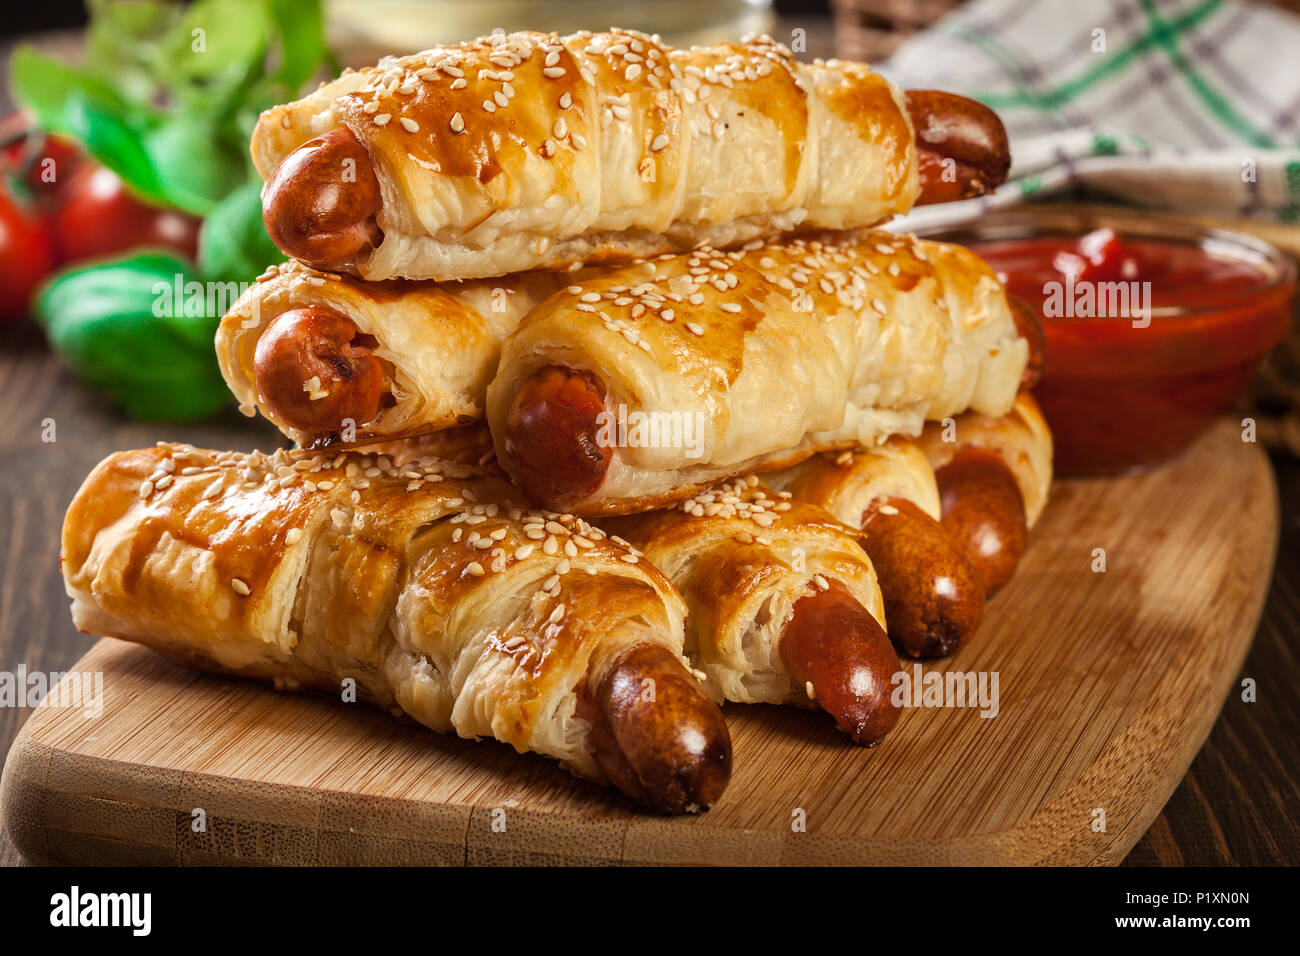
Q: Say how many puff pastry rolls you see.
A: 7